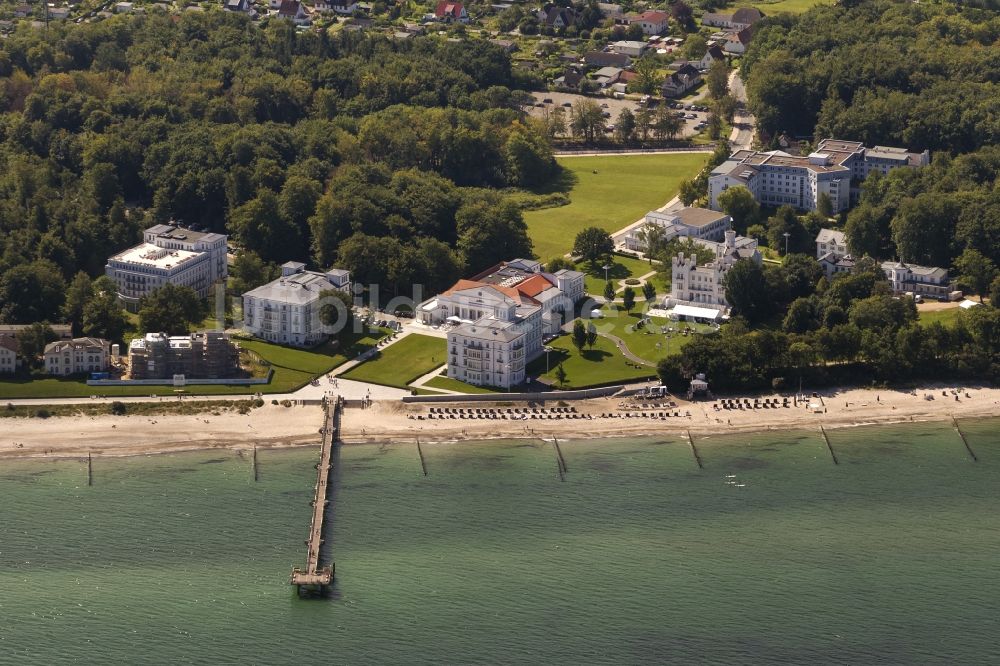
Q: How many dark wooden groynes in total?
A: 7